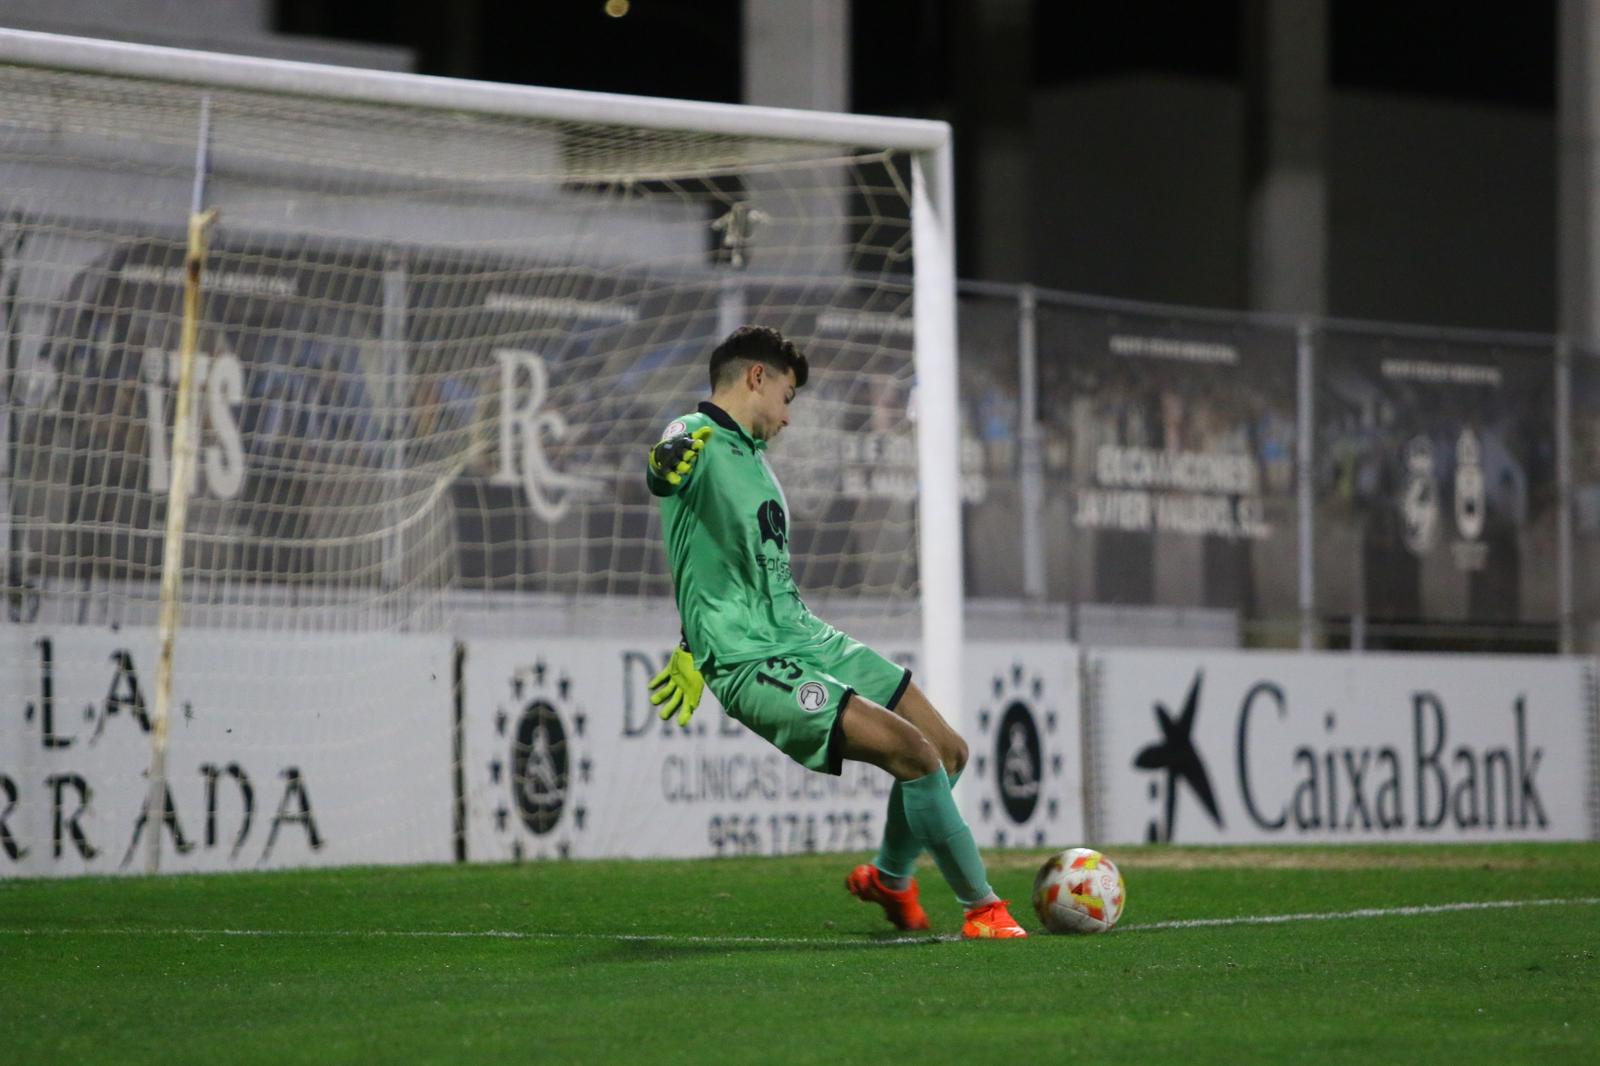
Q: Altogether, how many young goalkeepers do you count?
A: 1